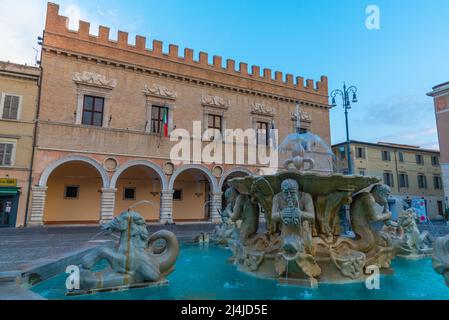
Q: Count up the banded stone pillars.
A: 4